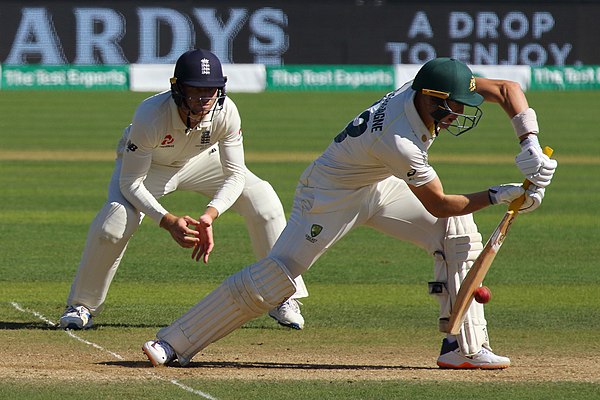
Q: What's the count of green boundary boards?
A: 3